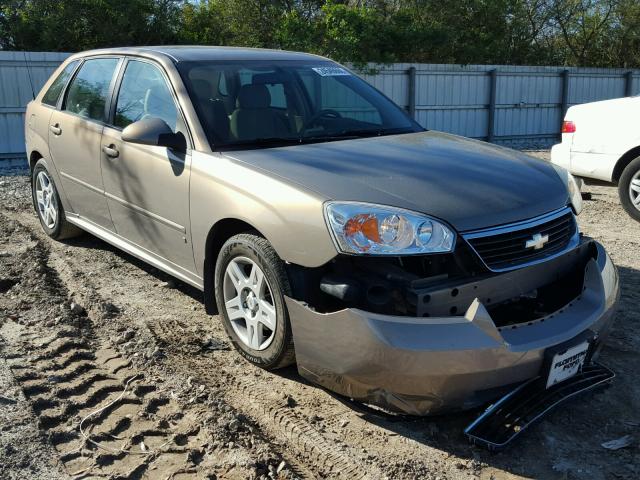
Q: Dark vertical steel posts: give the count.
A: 4